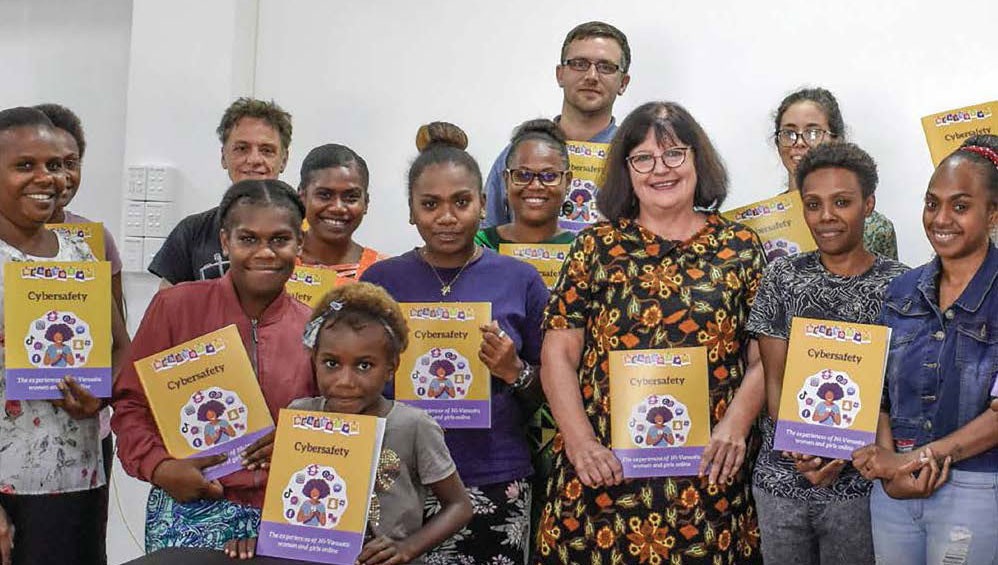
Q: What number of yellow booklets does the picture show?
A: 12